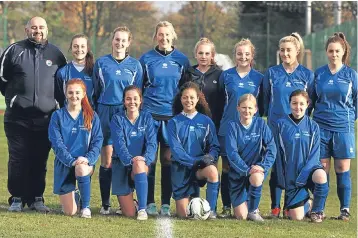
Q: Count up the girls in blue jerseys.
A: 11